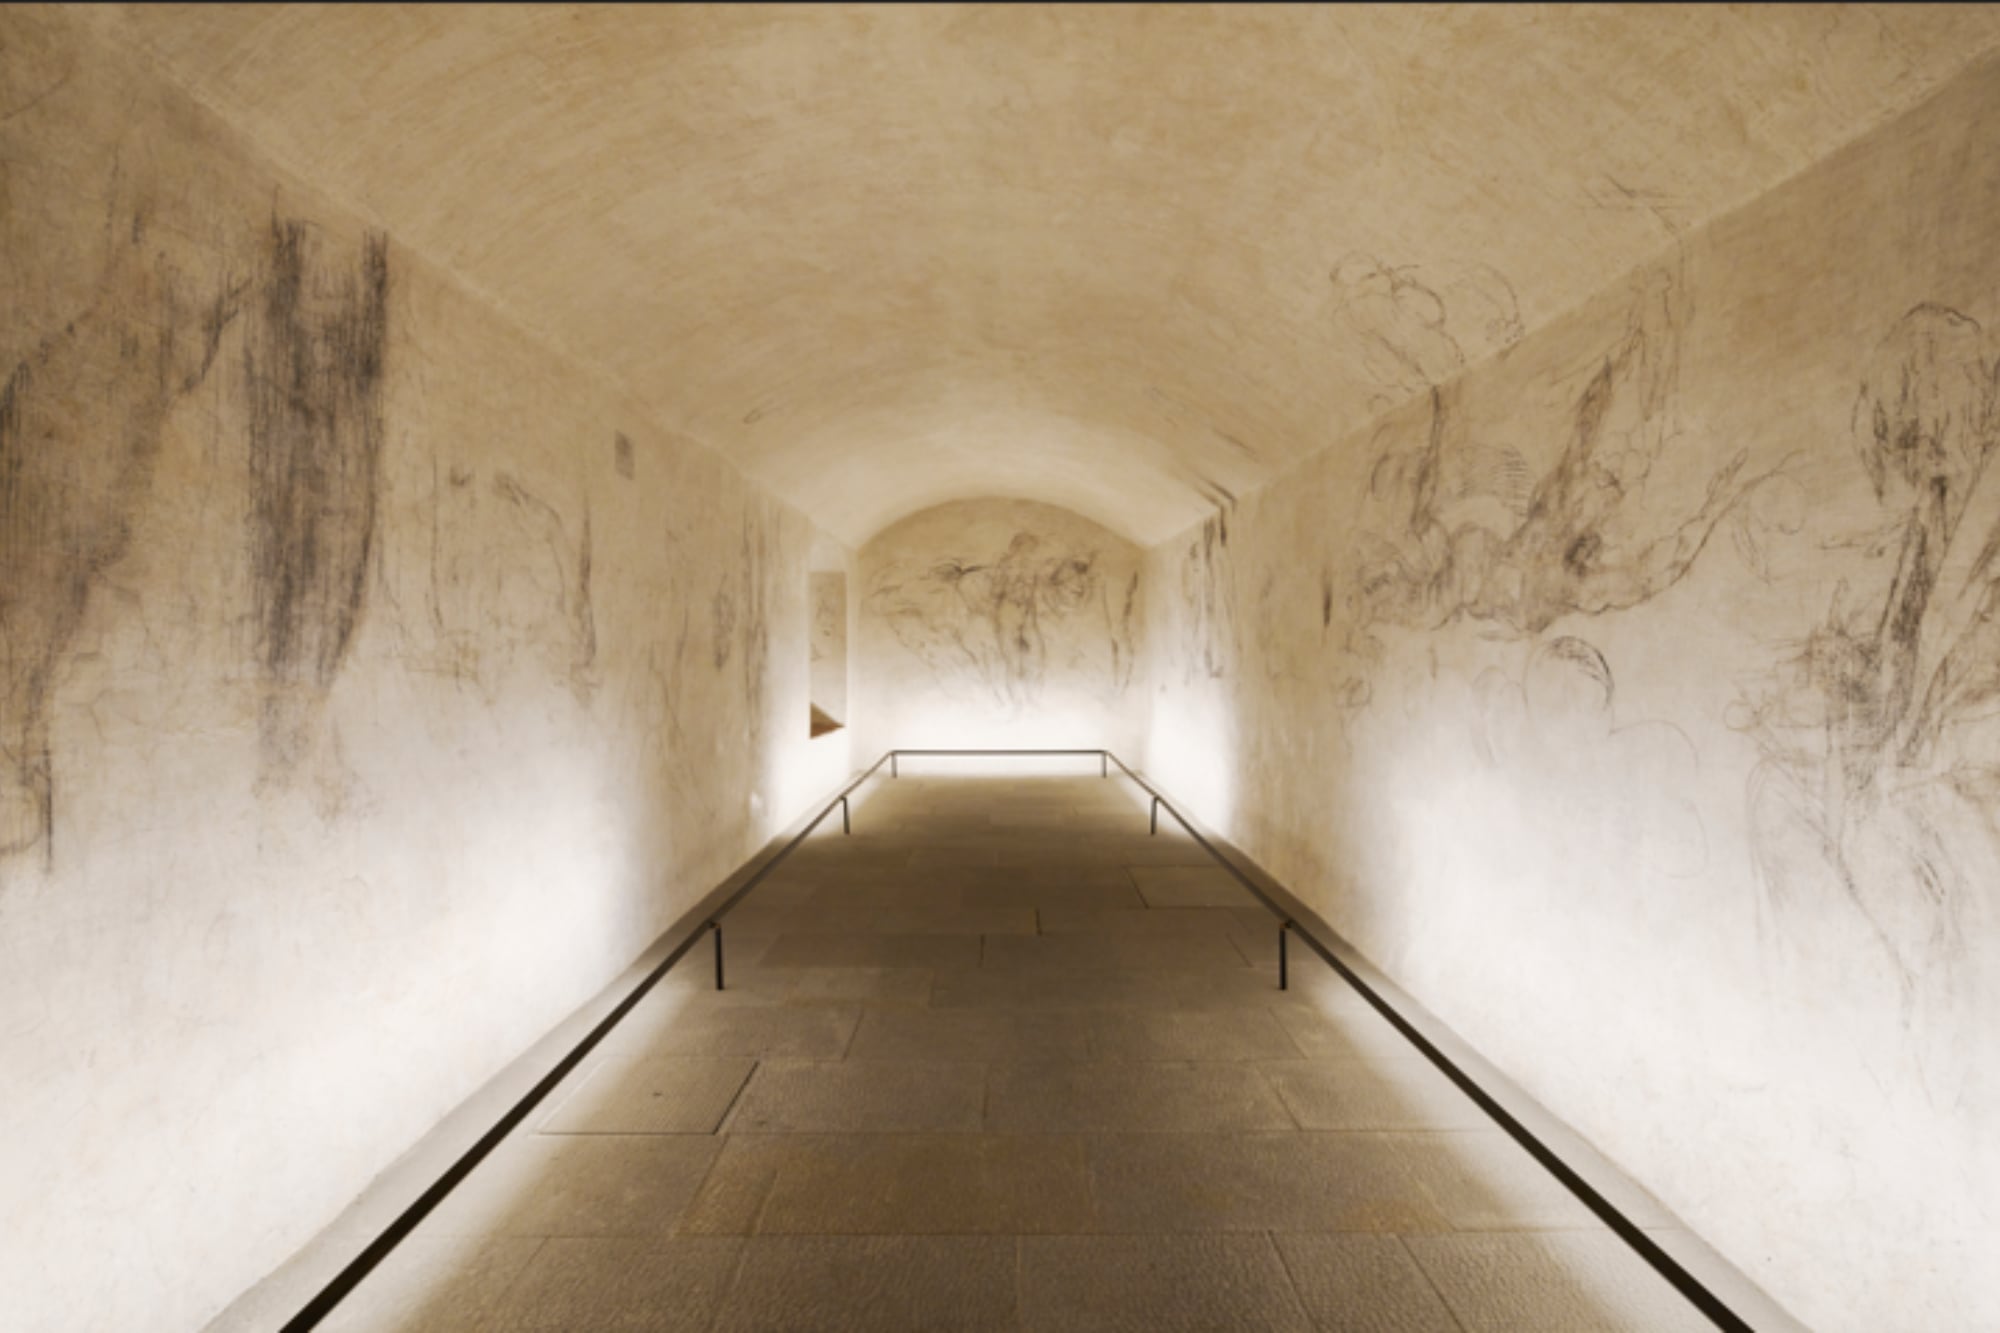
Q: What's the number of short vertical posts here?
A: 6